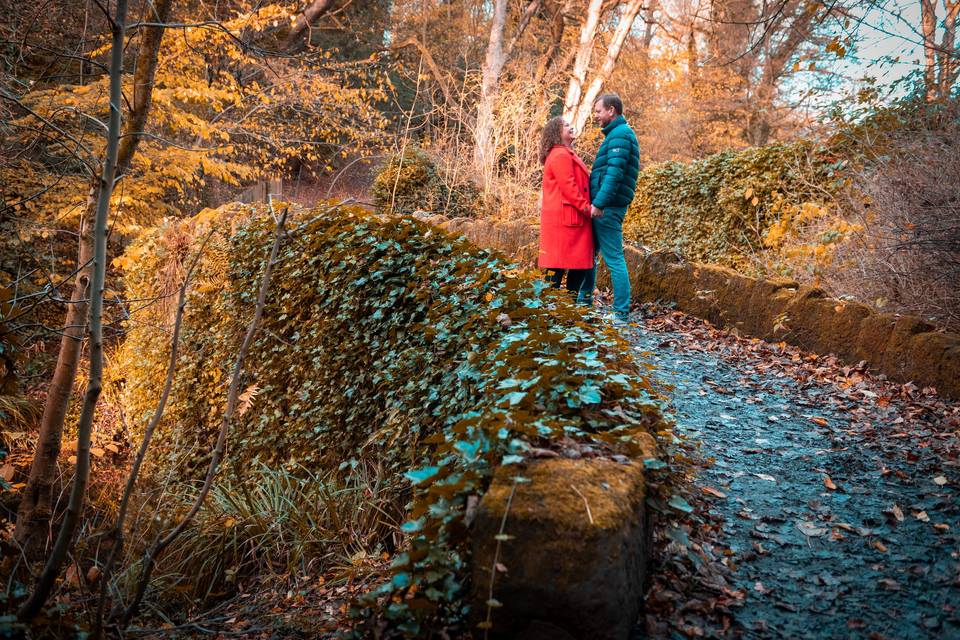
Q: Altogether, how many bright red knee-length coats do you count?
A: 1